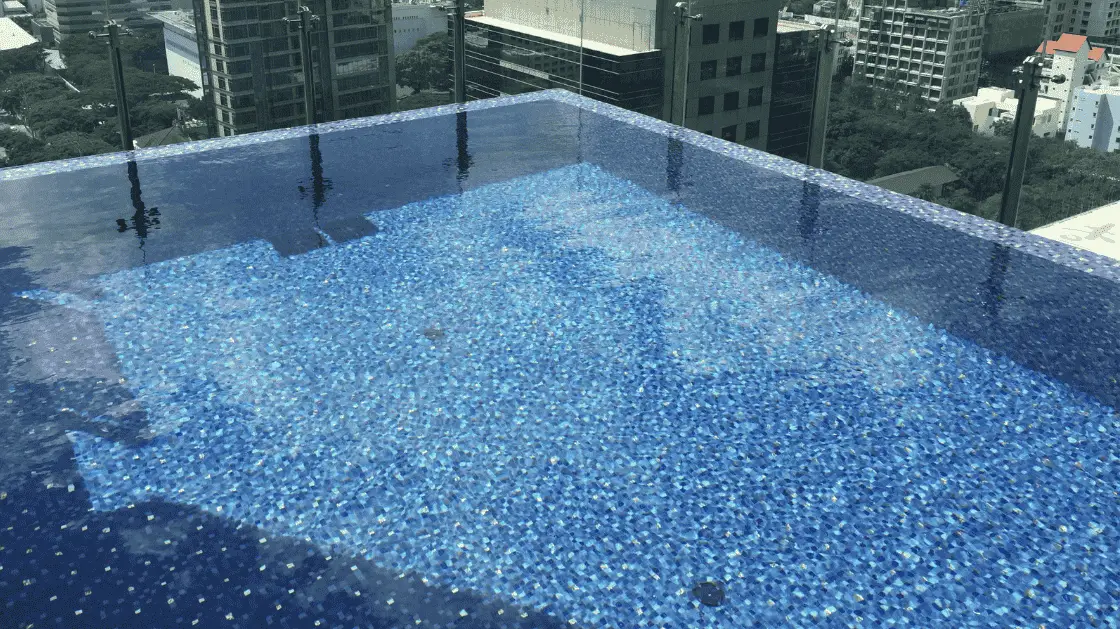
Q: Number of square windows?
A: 12